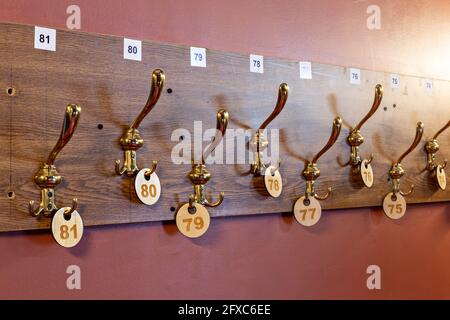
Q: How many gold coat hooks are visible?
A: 8